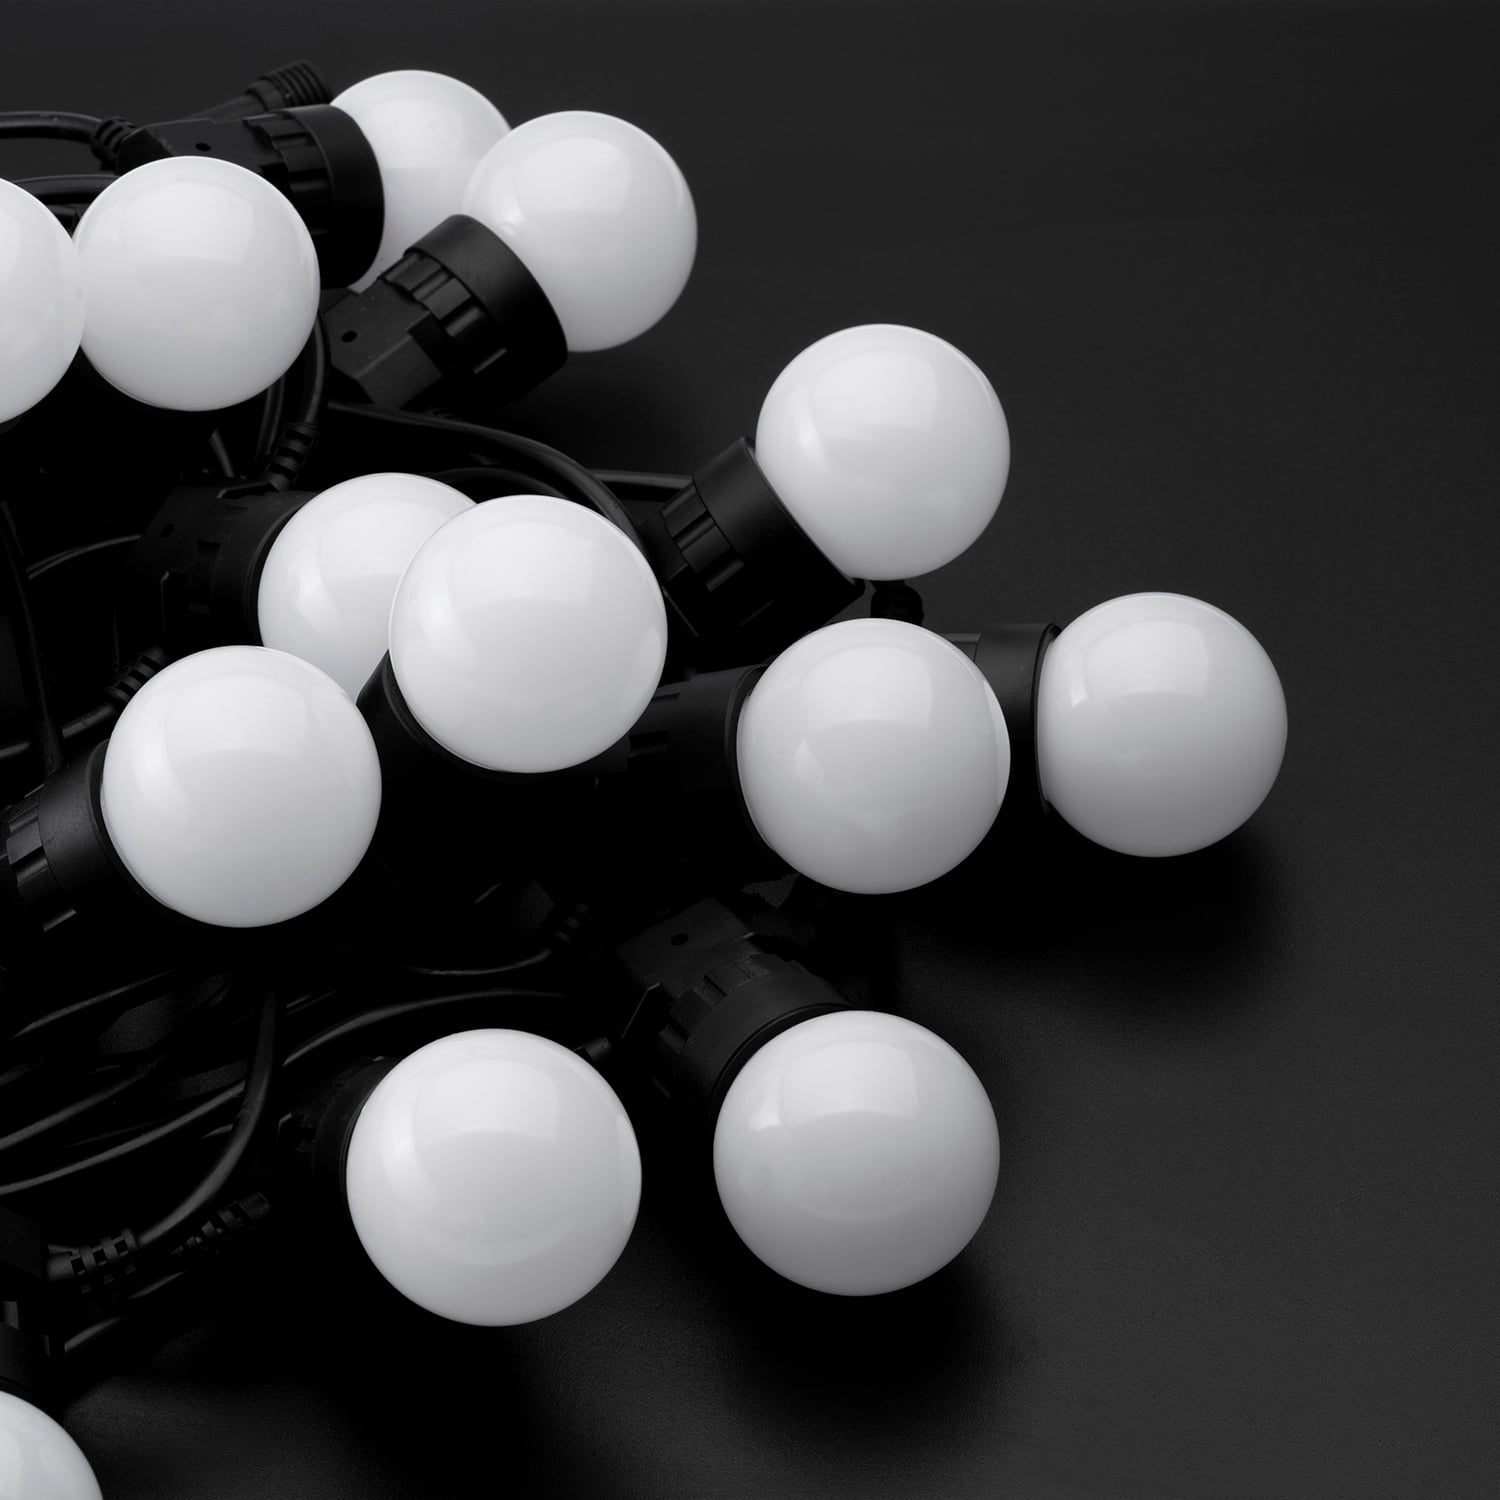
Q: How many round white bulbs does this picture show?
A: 13